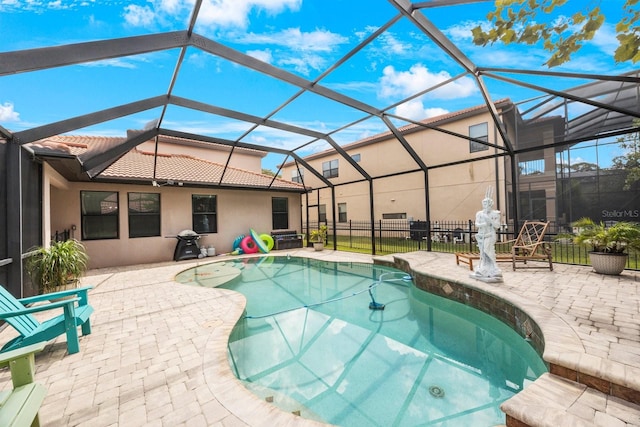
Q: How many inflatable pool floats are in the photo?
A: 4